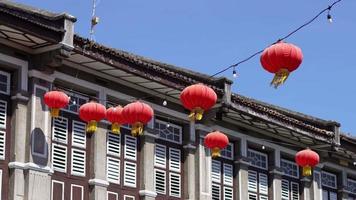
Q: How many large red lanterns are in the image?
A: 8